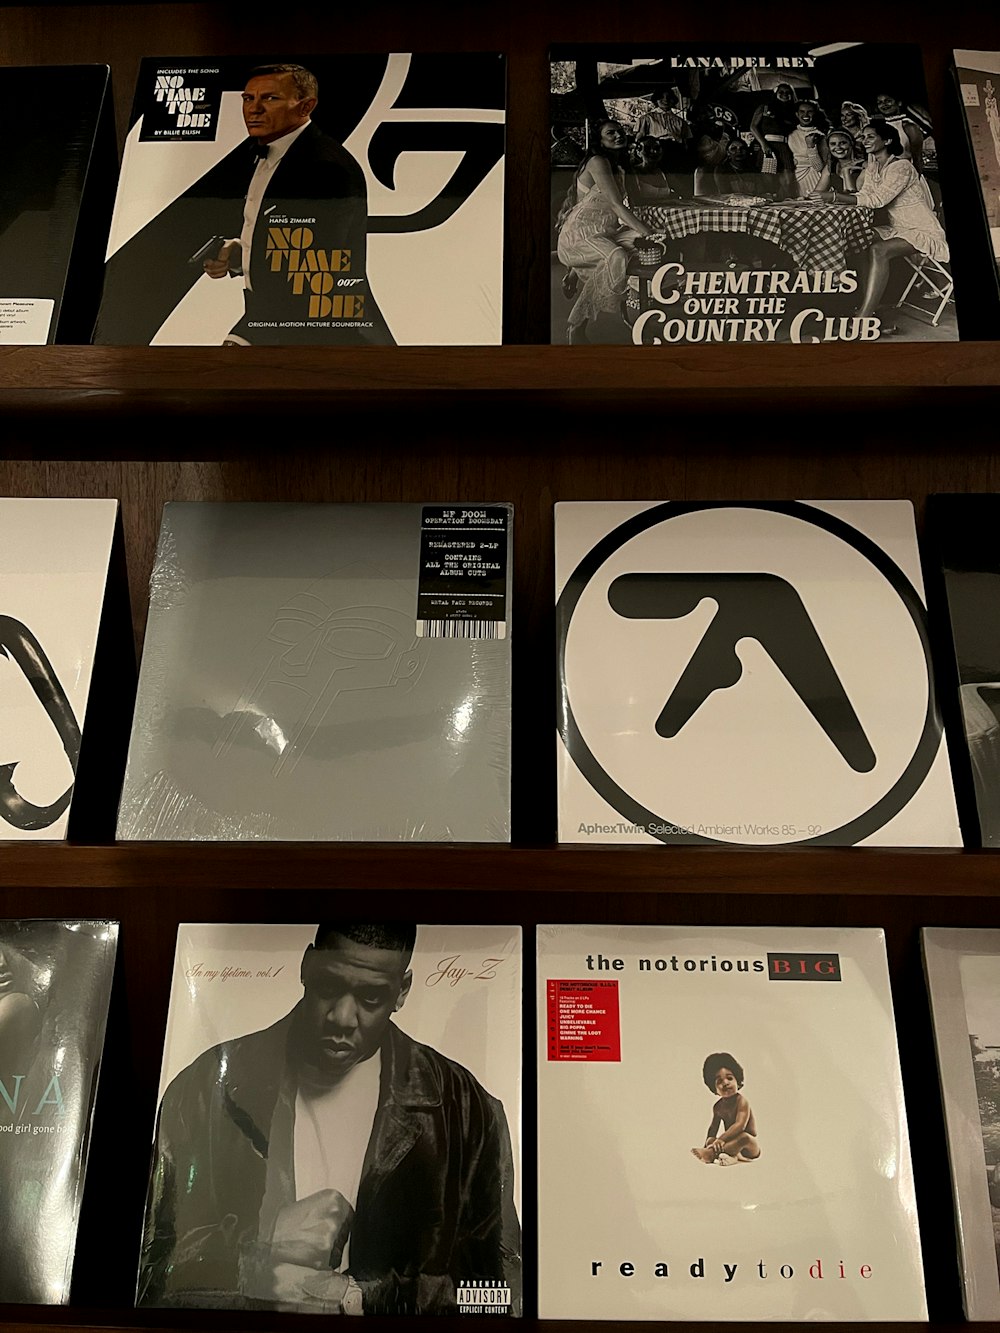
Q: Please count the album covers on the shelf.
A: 12